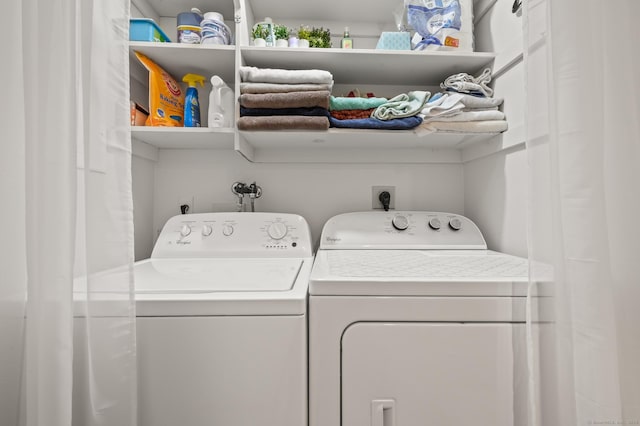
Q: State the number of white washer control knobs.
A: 4